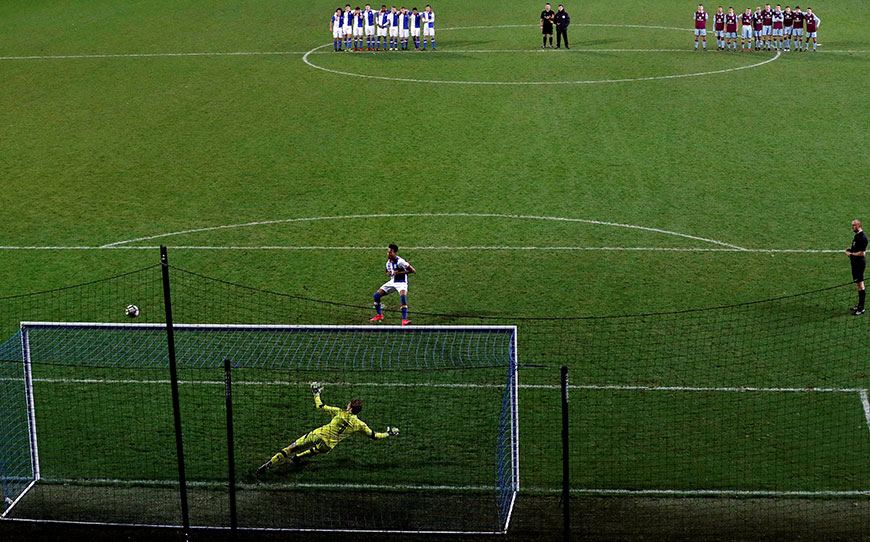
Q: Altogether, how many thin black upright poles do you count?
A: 3